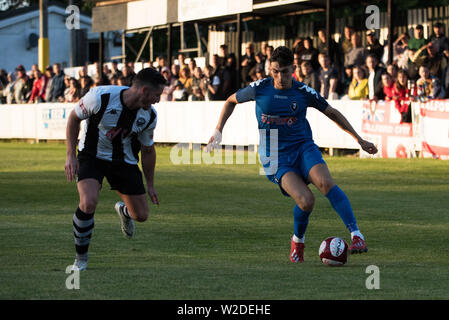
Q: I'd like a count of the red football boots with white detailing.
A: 2